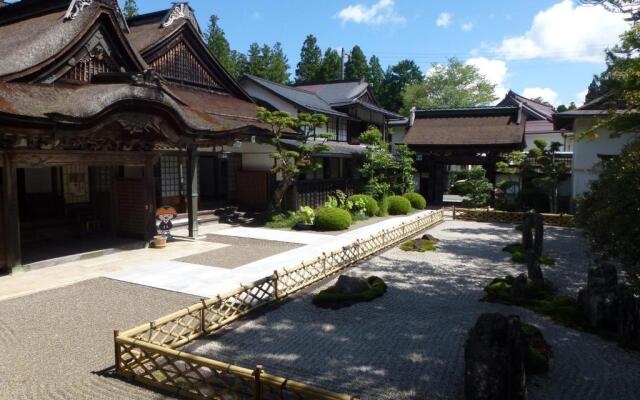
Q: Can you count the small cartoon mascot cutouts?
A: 1